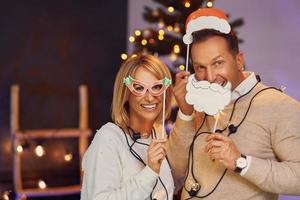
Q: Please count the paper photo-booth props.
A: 3